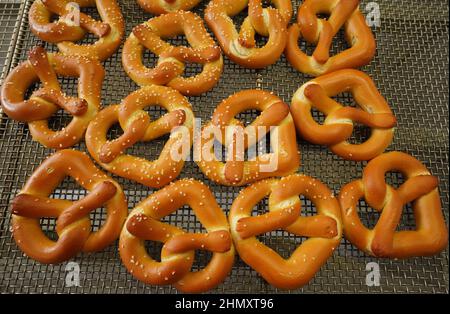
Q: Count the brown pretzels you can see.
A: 13